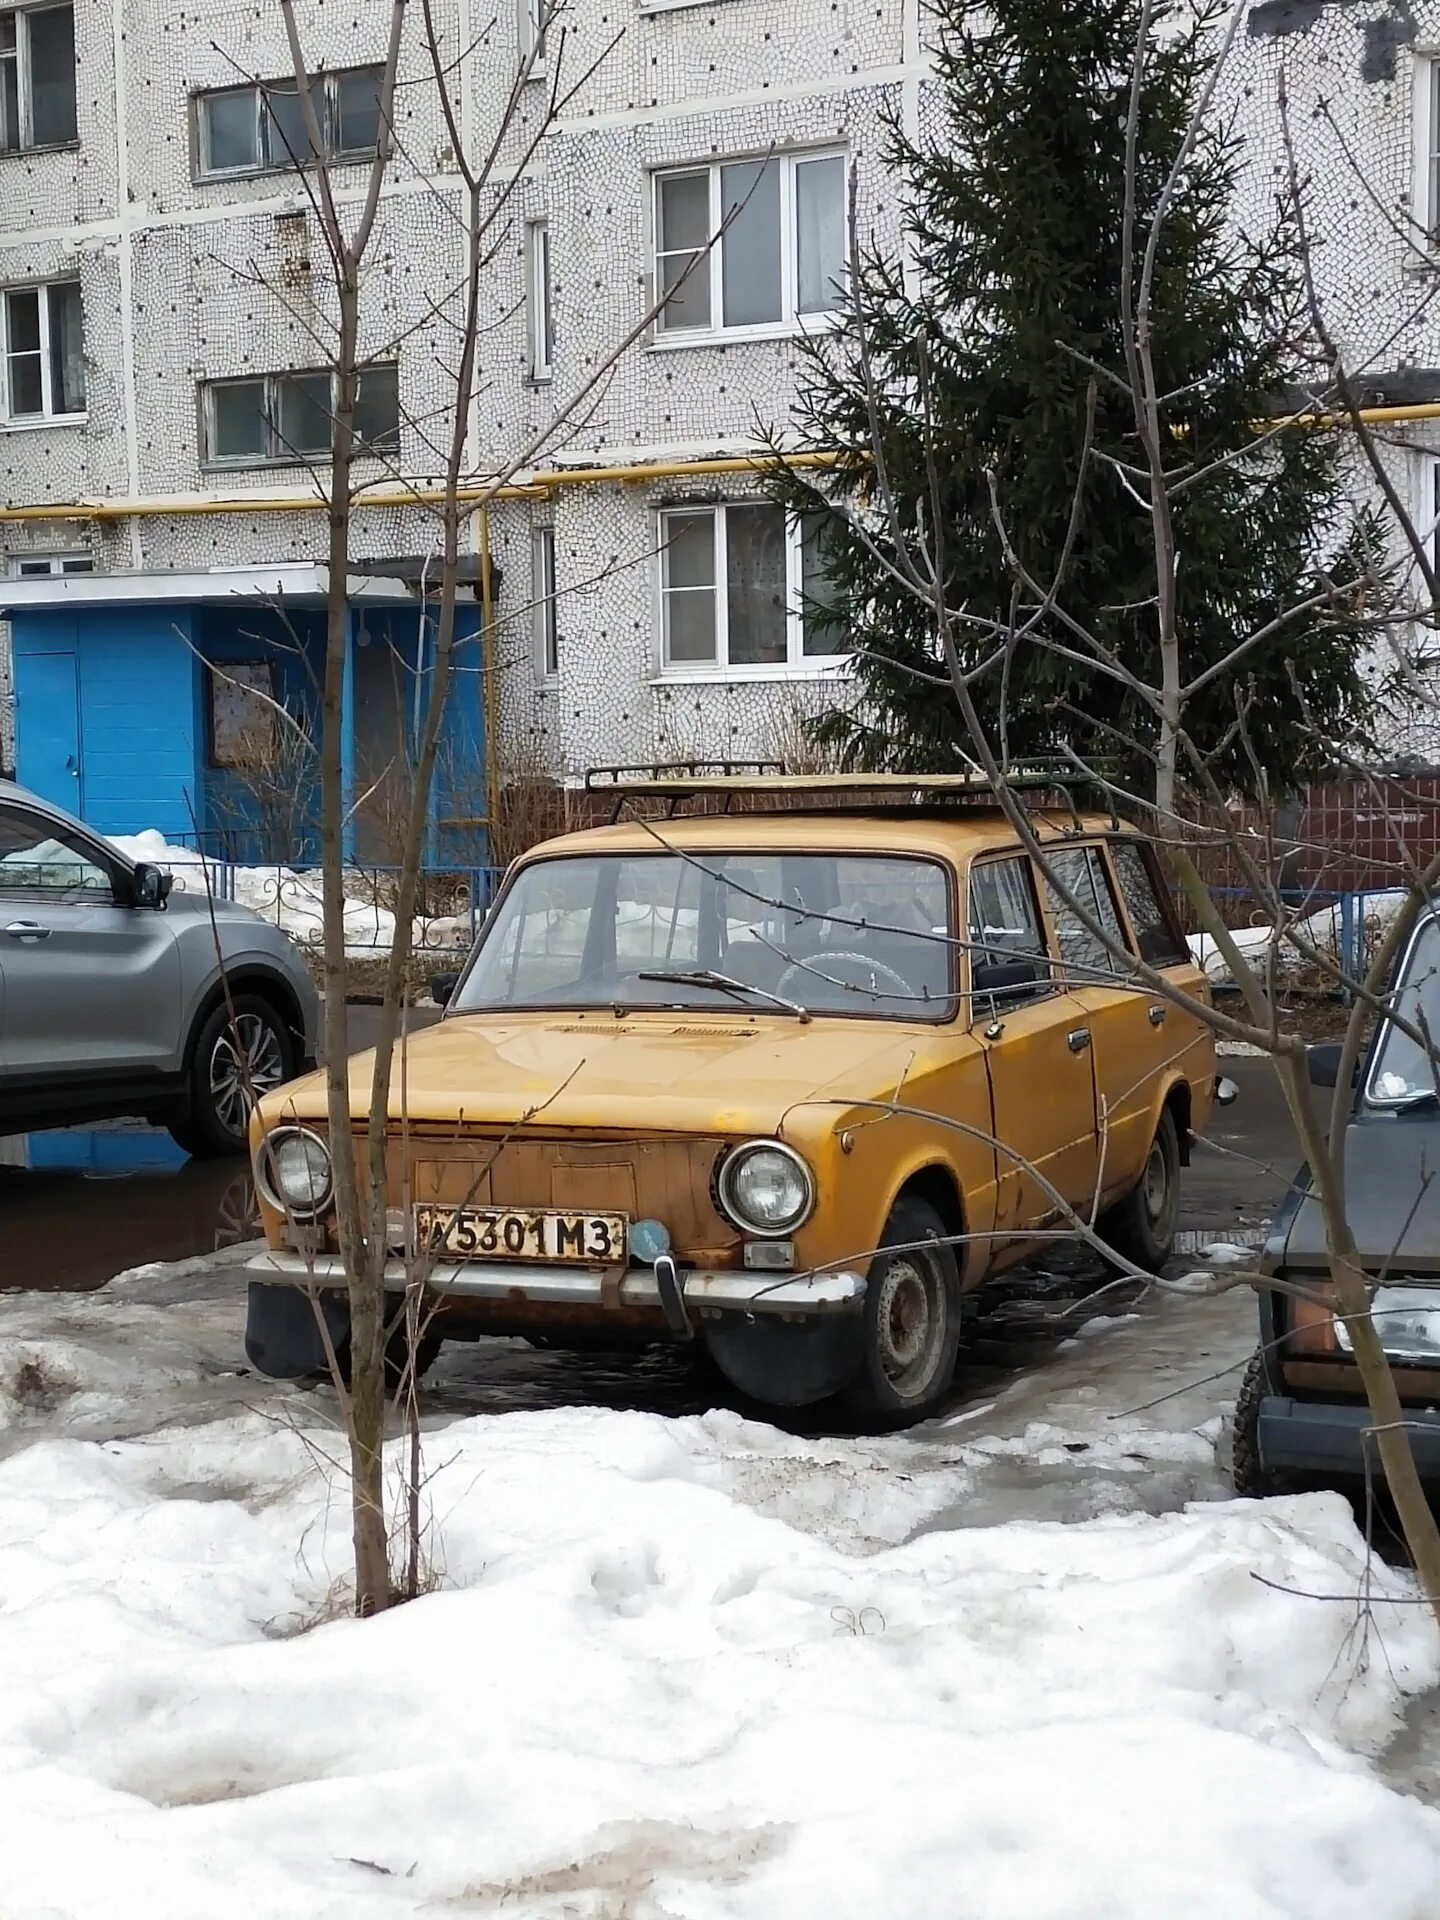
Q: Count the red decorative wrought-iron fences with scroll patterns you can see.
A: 0